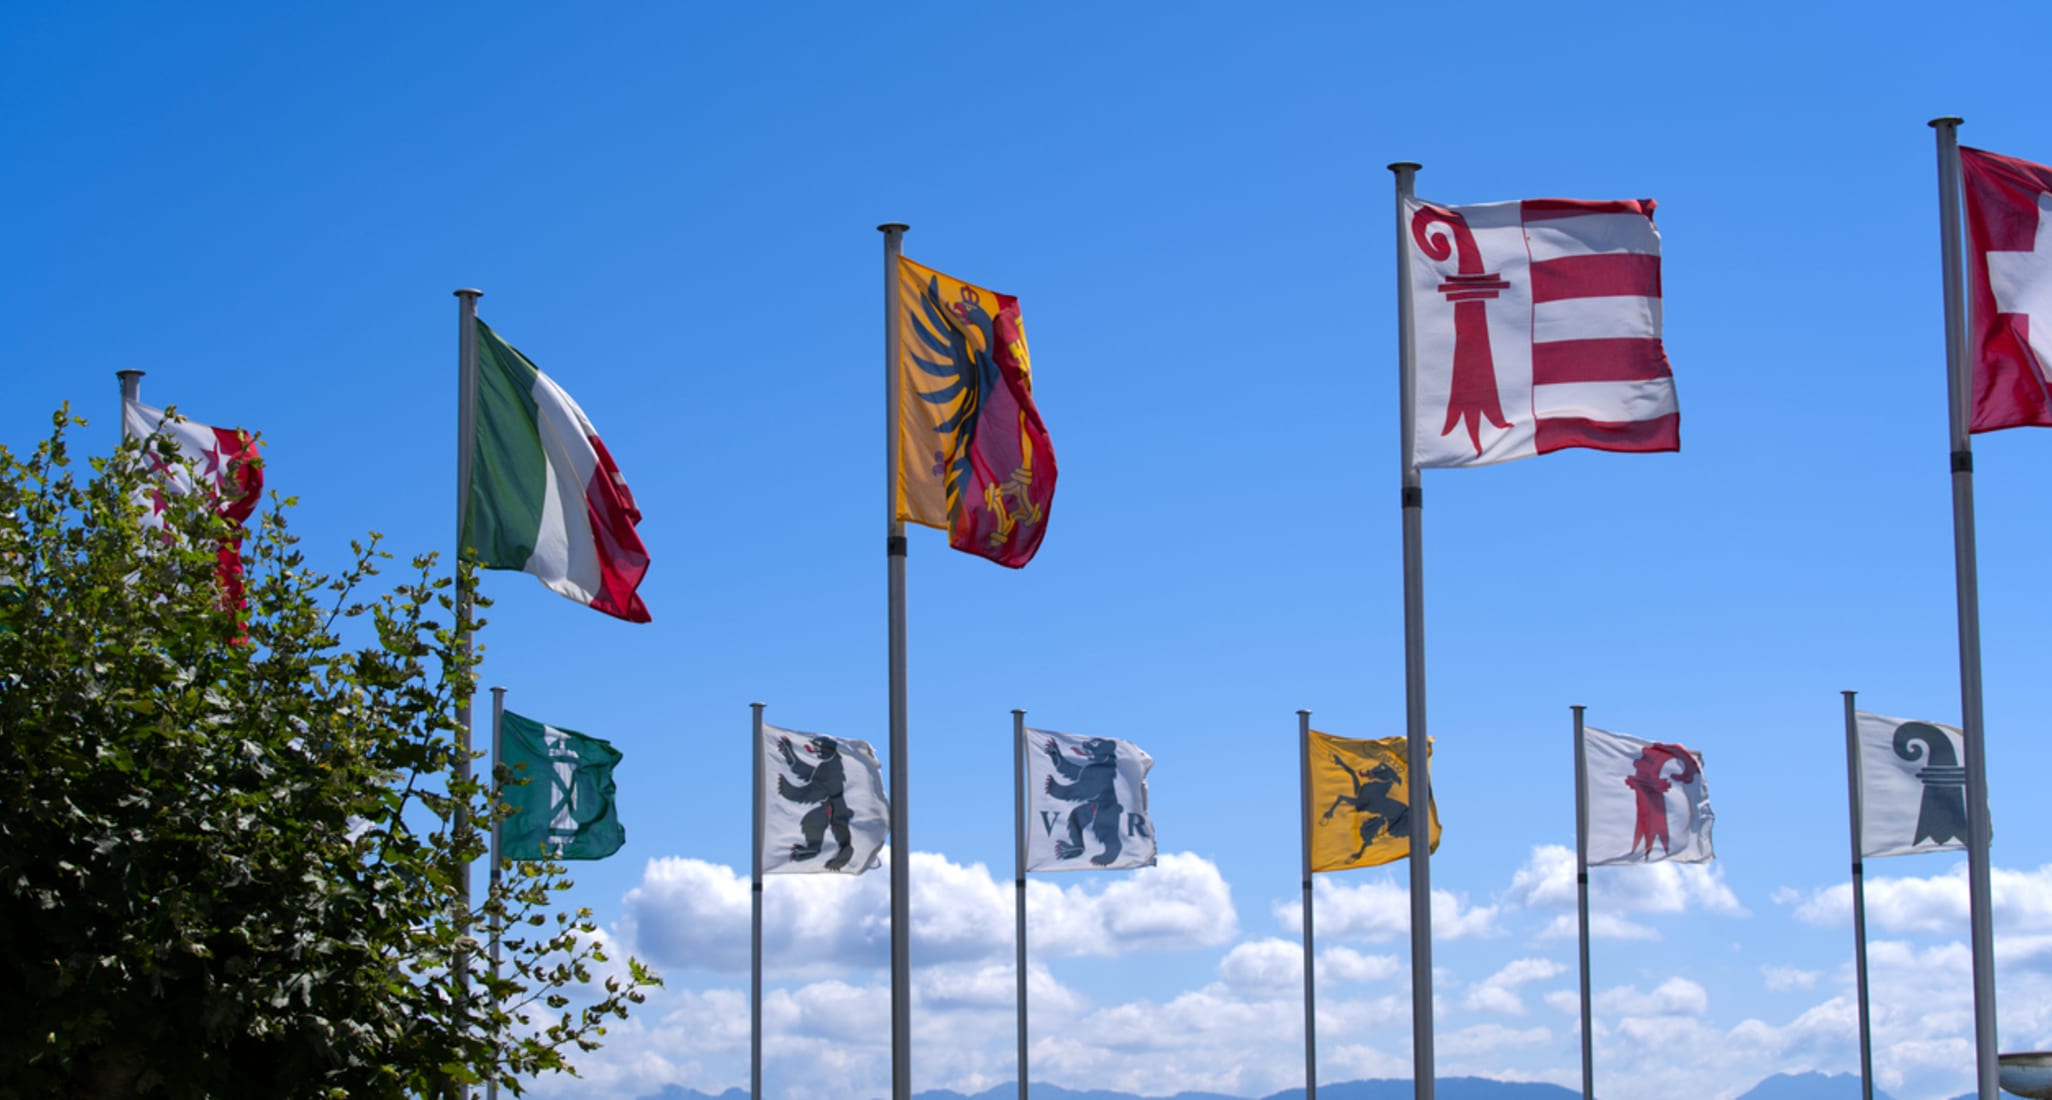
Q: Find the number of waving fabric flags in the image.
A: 11